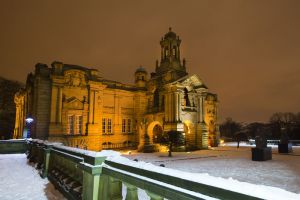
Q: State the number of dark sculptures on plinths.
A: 2